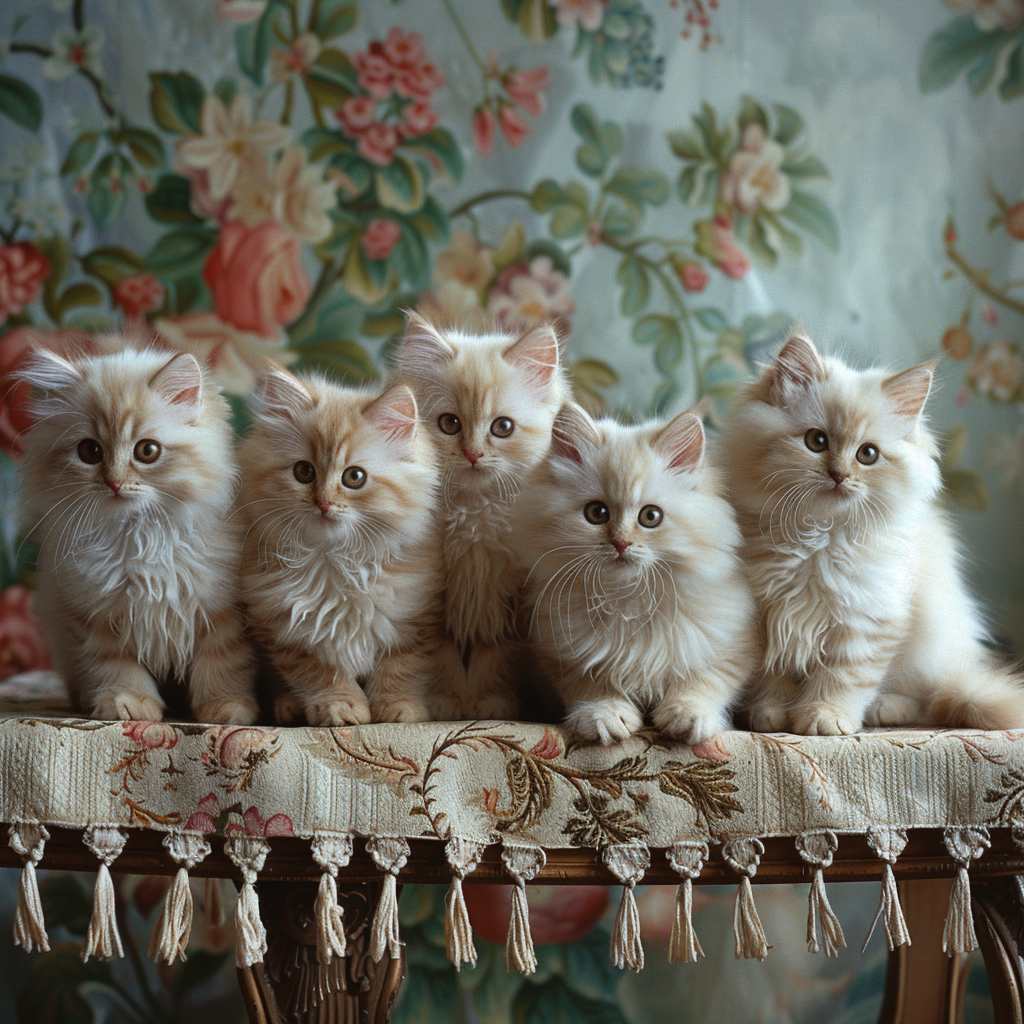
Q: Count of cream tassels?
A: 14